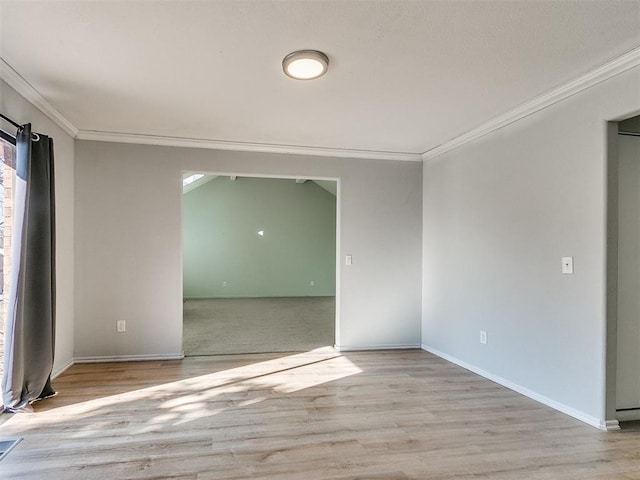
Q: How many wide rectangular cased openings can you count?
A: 1